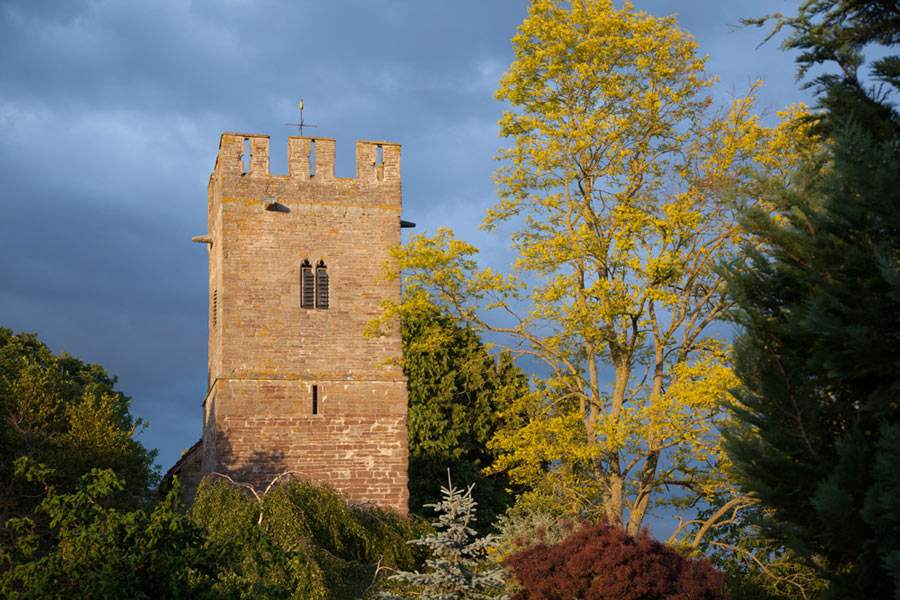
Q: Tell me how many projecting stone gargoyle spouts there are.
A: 3